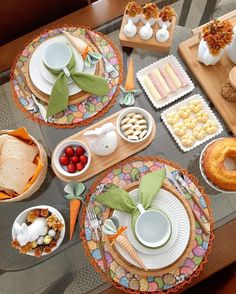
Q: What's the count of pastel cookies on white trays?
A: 15